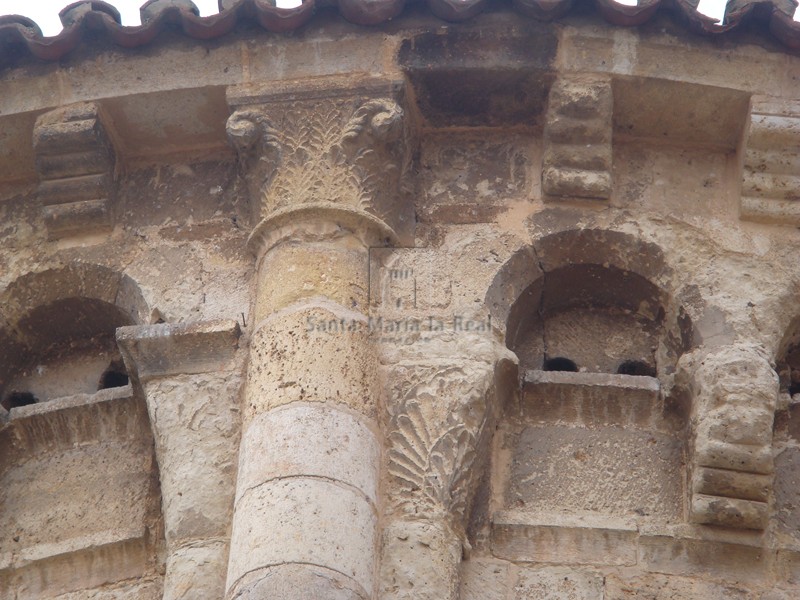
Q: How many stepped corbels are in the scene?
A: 4